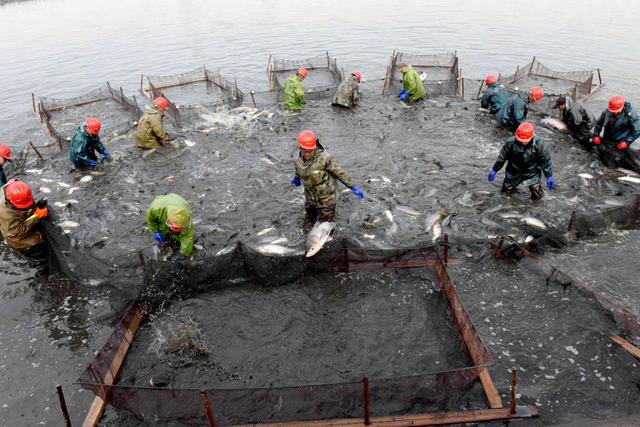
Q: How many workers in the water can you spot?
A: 14